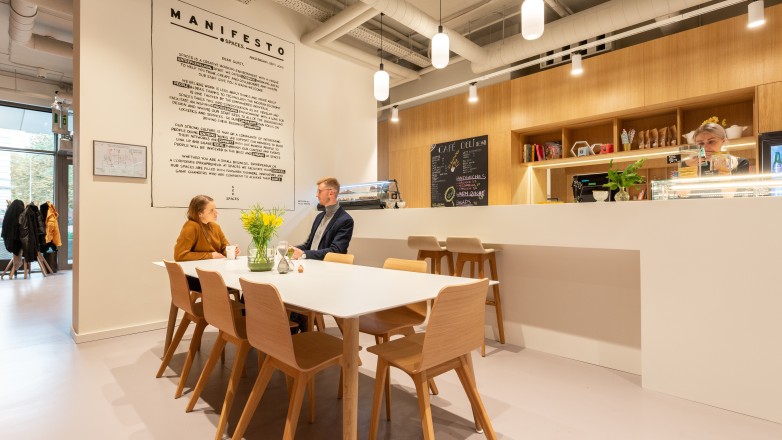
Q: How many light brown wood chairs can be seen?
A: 6